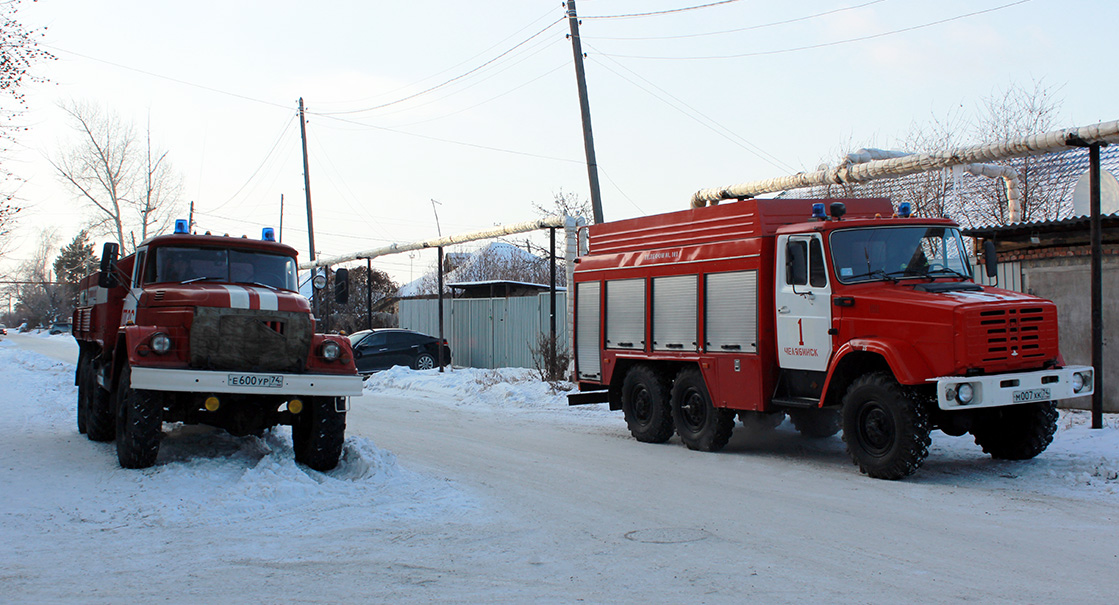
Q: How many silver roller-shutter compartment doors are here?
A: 4